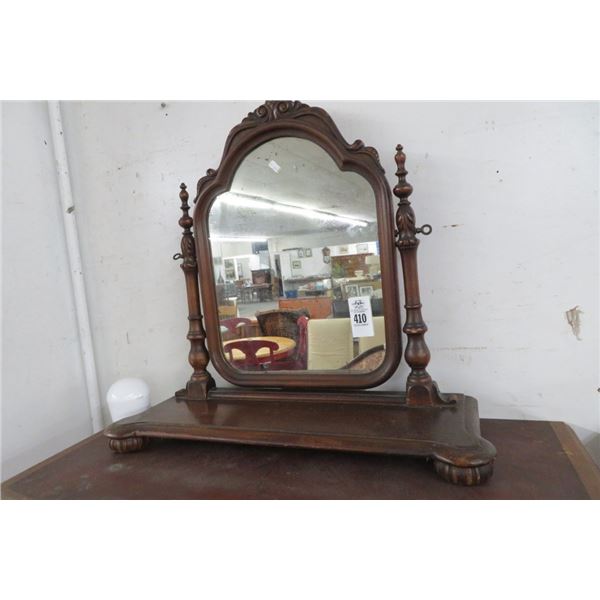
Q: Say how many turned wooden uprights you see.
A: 2